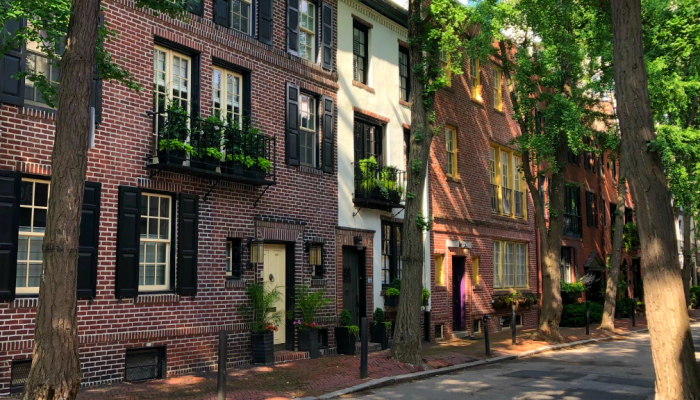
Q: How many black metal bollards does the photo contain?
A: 6